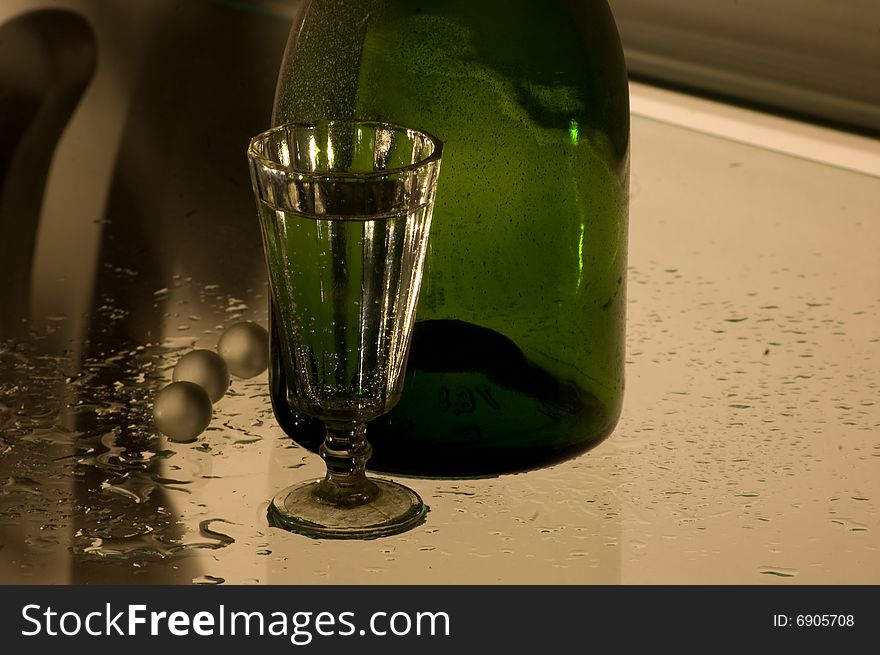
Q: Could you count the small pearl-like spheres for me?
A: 3